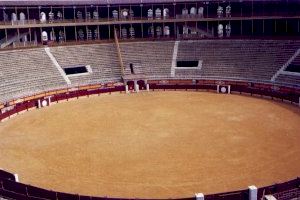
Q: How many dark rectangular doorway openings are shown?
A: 3